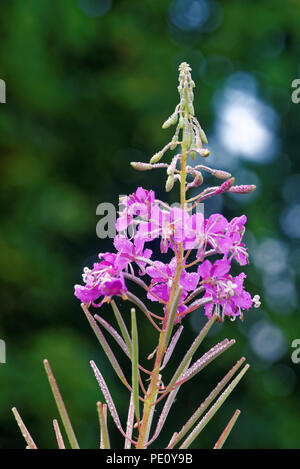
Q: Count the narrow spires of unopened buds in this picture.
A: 1